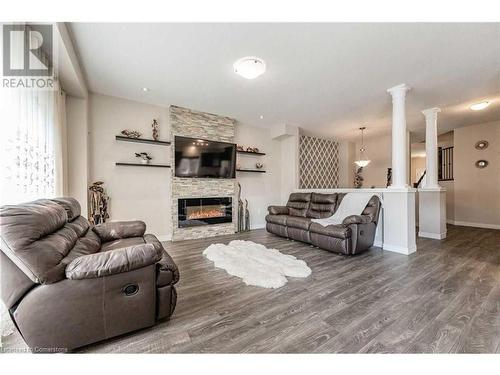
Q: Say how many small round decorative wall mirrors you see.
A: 2